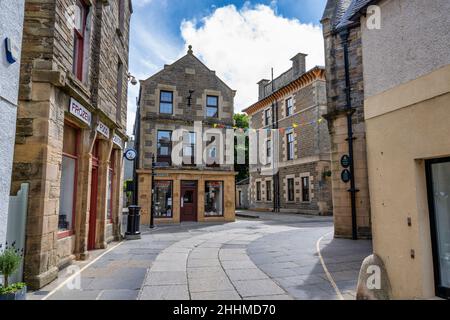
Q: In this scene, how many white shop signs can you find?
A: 3